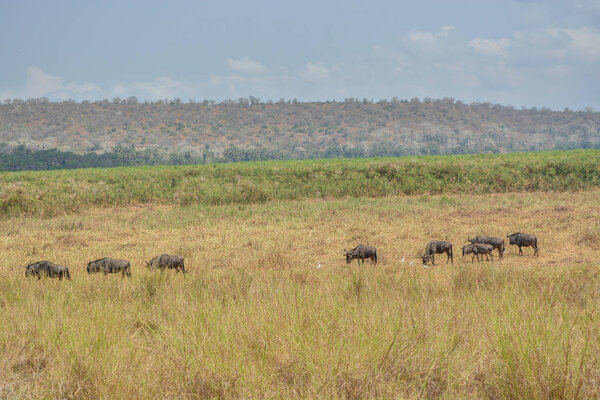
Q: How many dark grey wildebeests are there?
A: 8